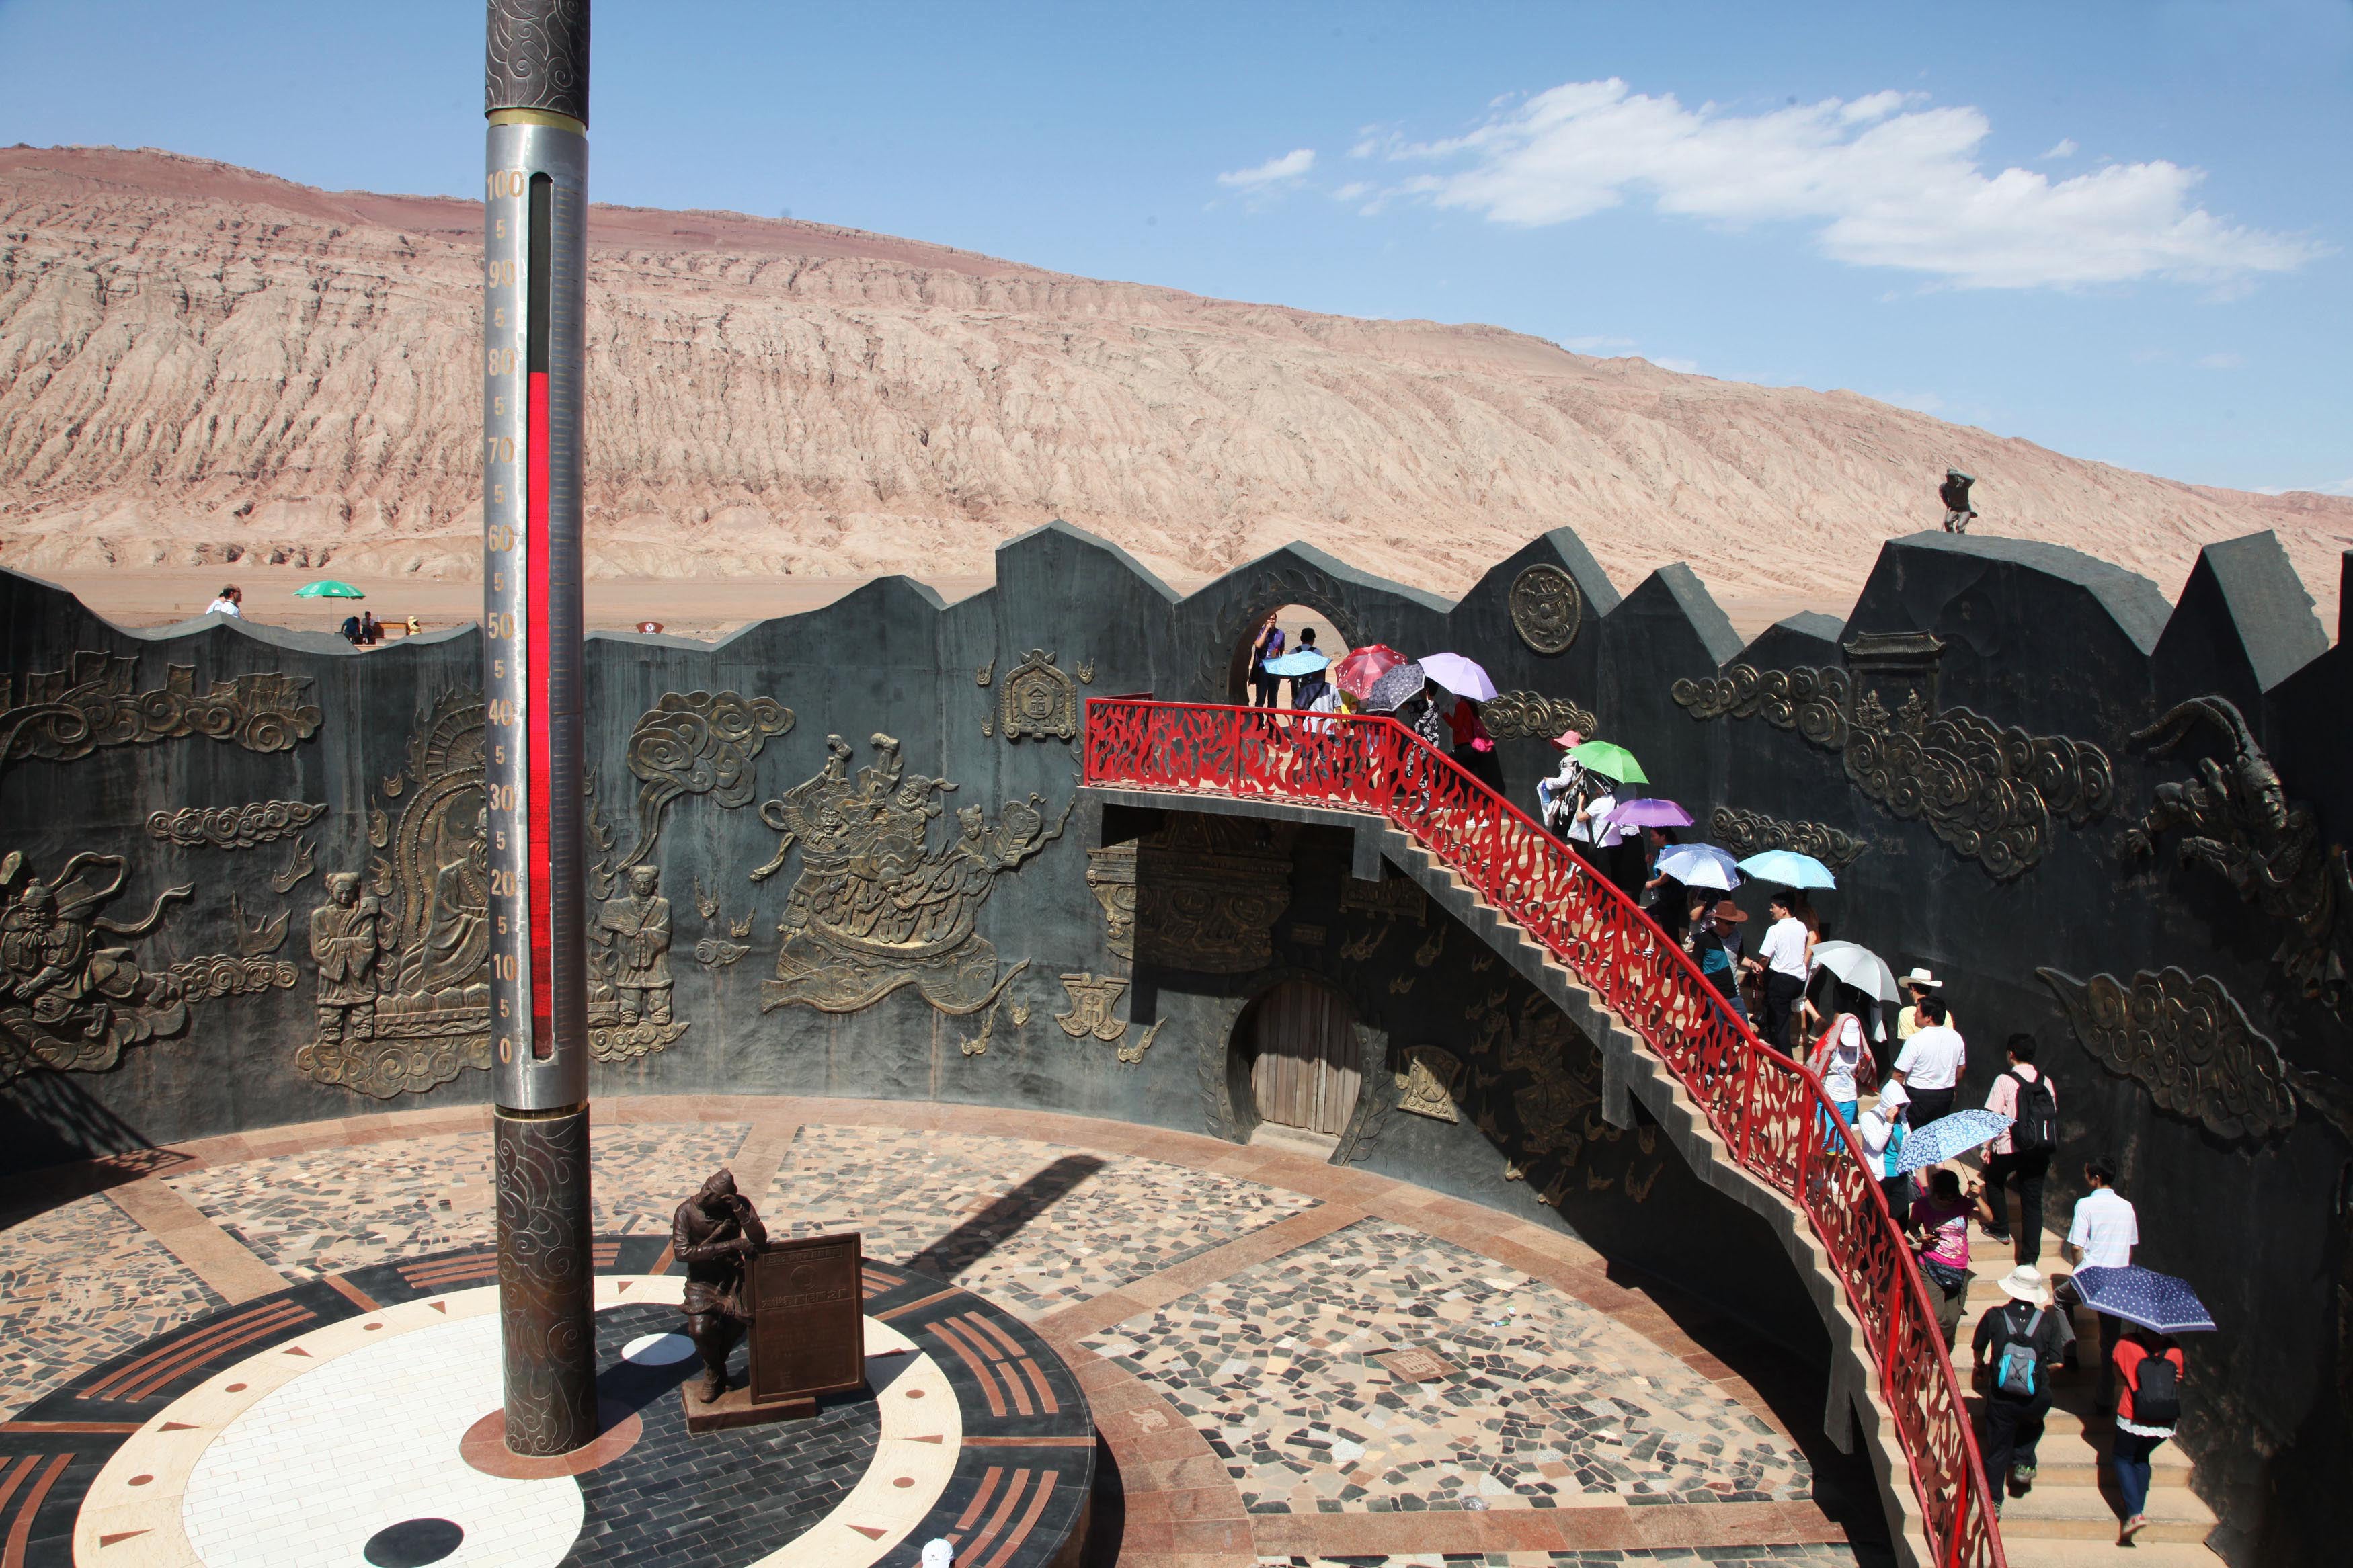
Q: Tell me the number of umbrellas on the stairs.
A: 11